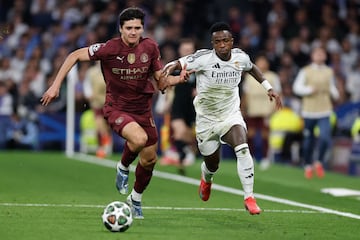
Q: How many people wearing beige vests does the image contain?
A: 3